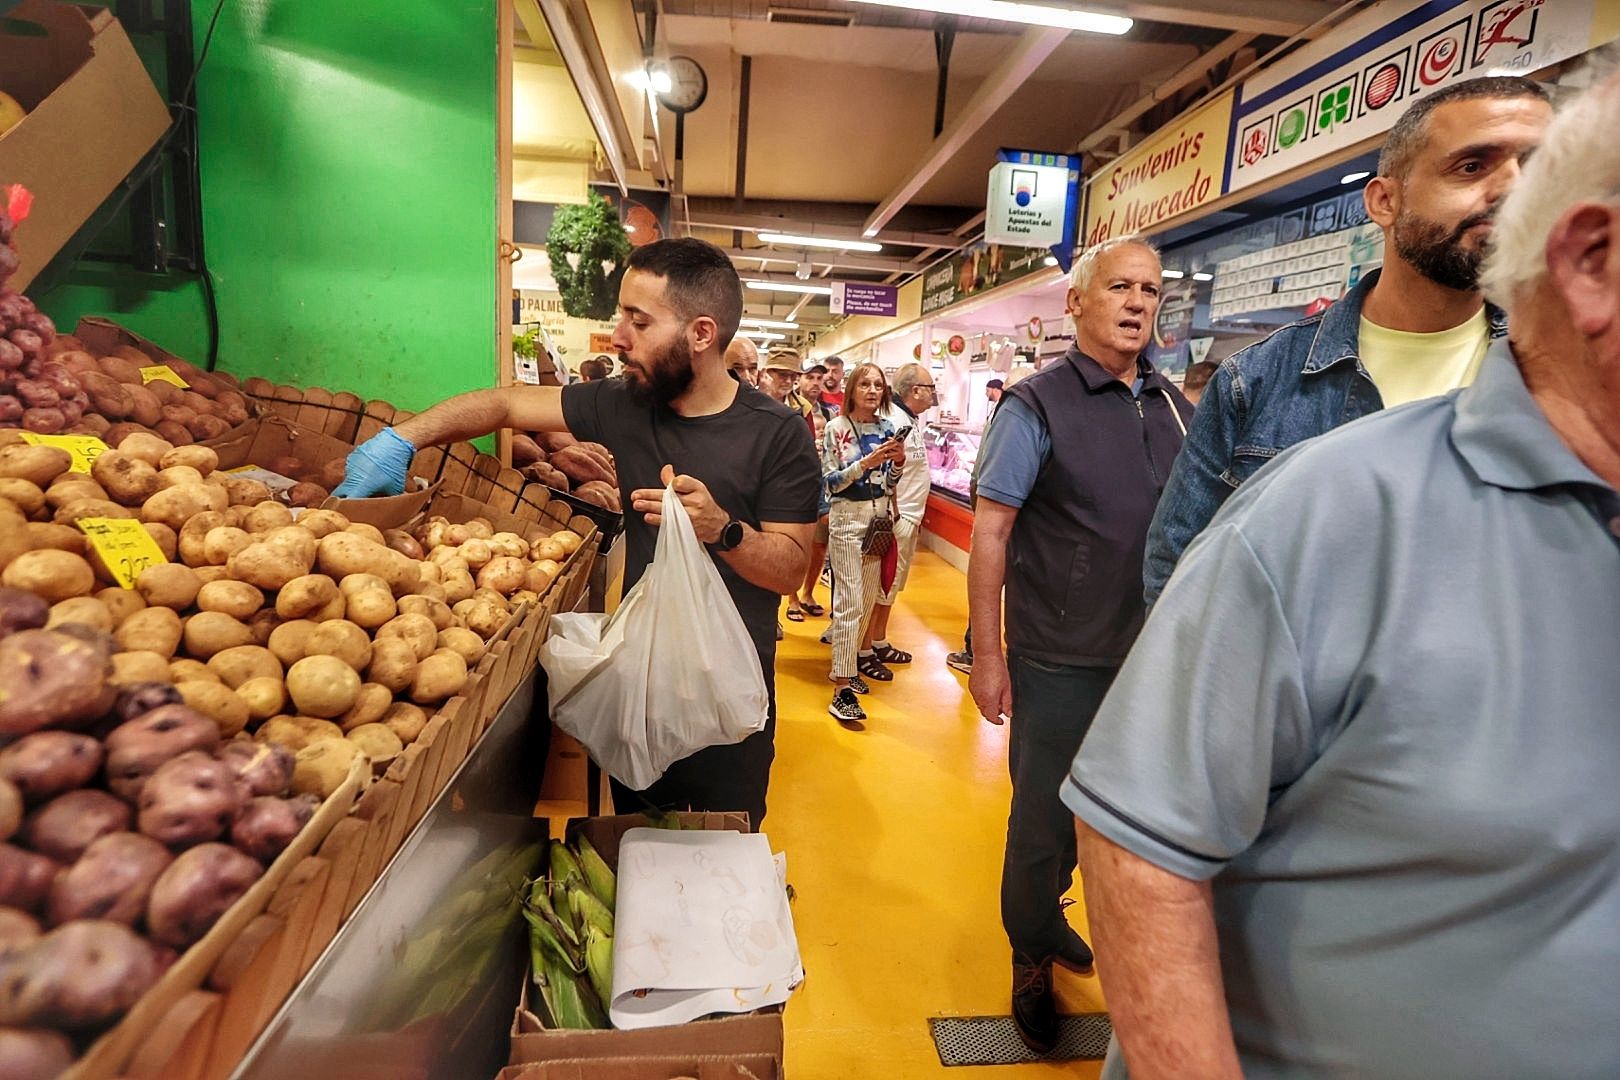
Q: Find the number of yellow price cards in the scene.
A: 3